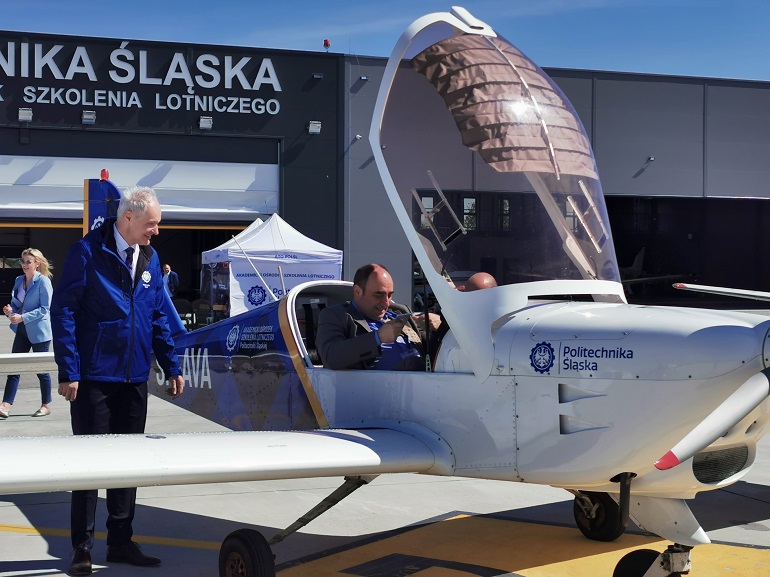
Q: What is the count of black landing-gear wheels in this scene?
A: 3